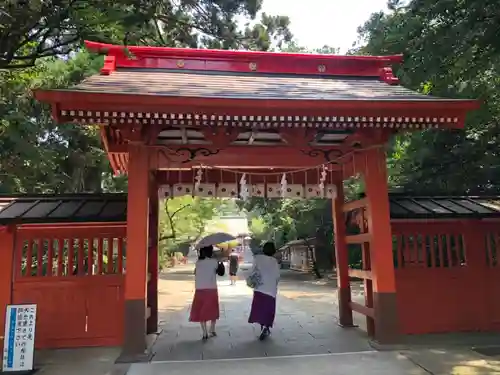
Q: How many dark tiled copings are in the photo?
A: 2